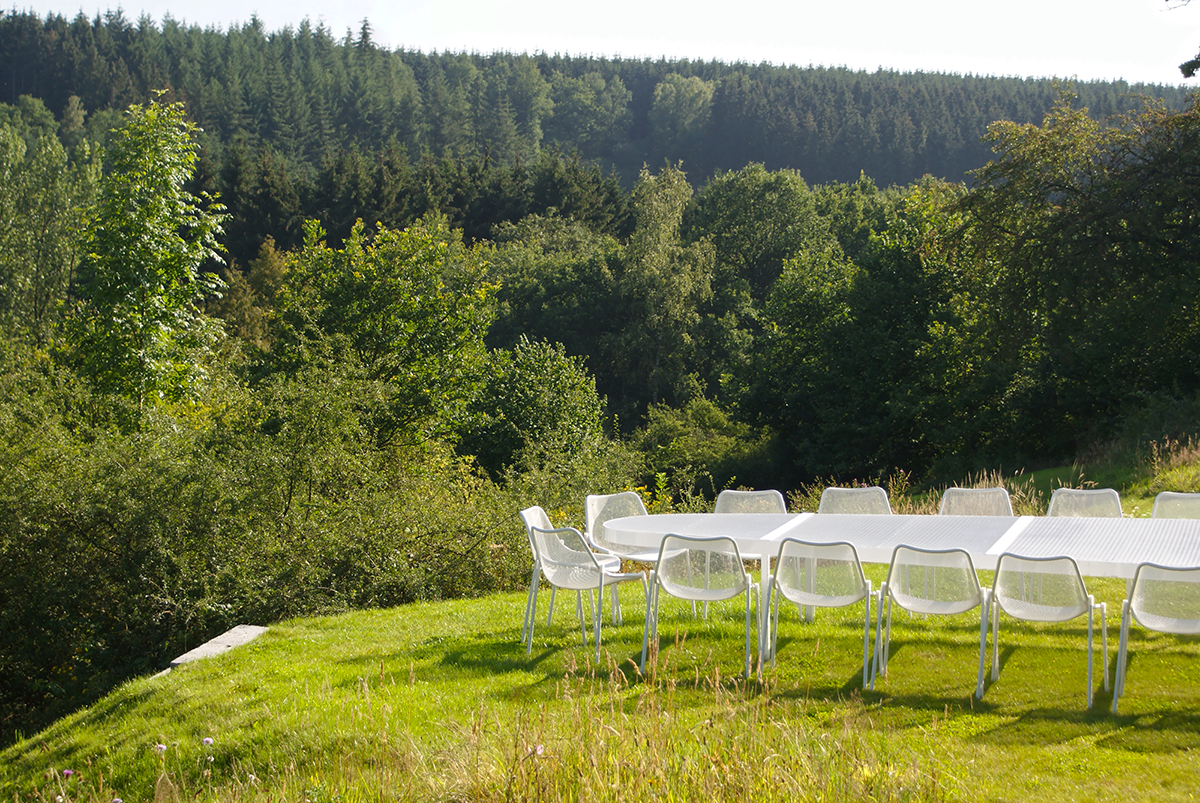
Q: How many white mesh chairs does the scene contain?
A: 13